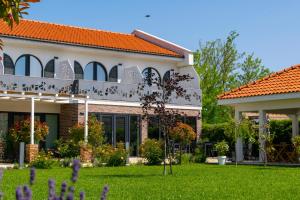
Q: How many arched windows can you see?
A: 8